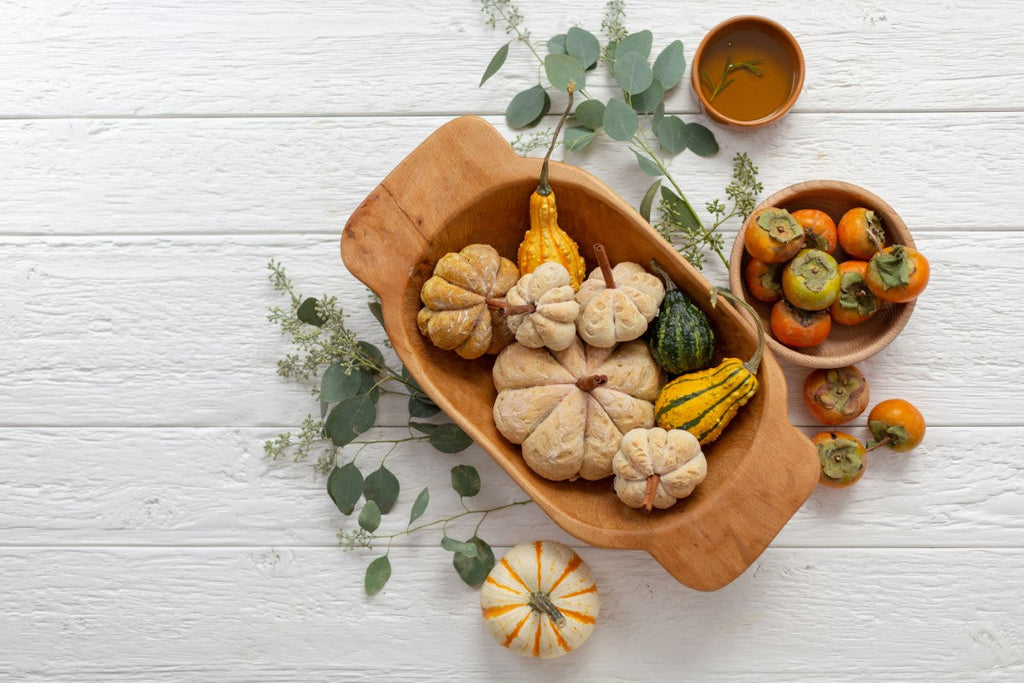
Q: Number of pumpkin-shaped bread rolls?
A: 5